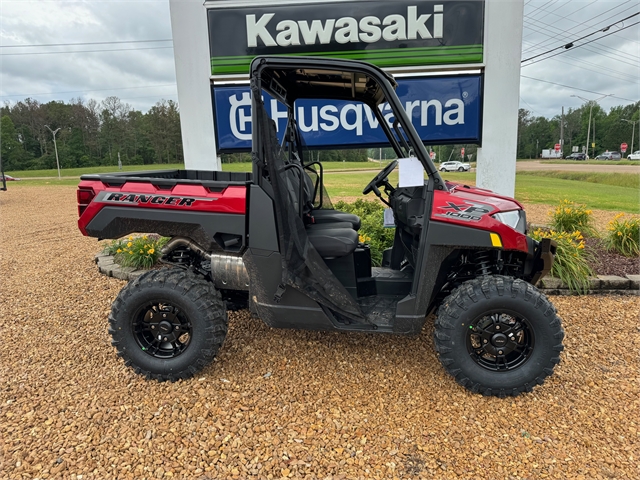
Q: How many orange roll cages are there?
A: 0